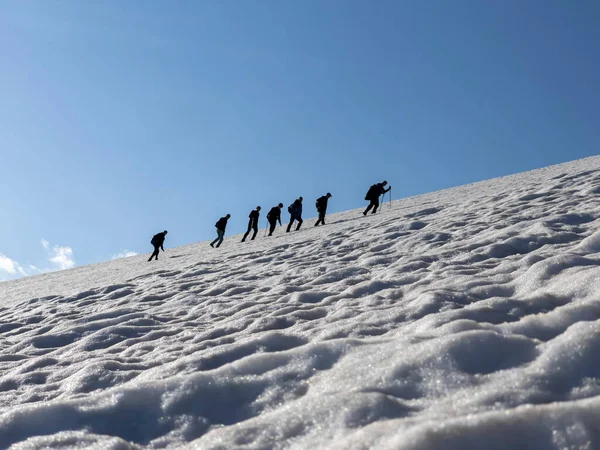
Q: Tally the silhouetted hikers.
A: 7